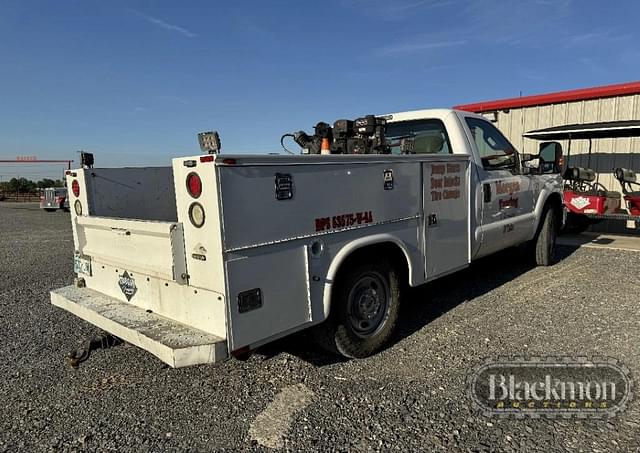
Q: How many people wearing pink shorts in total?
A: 0